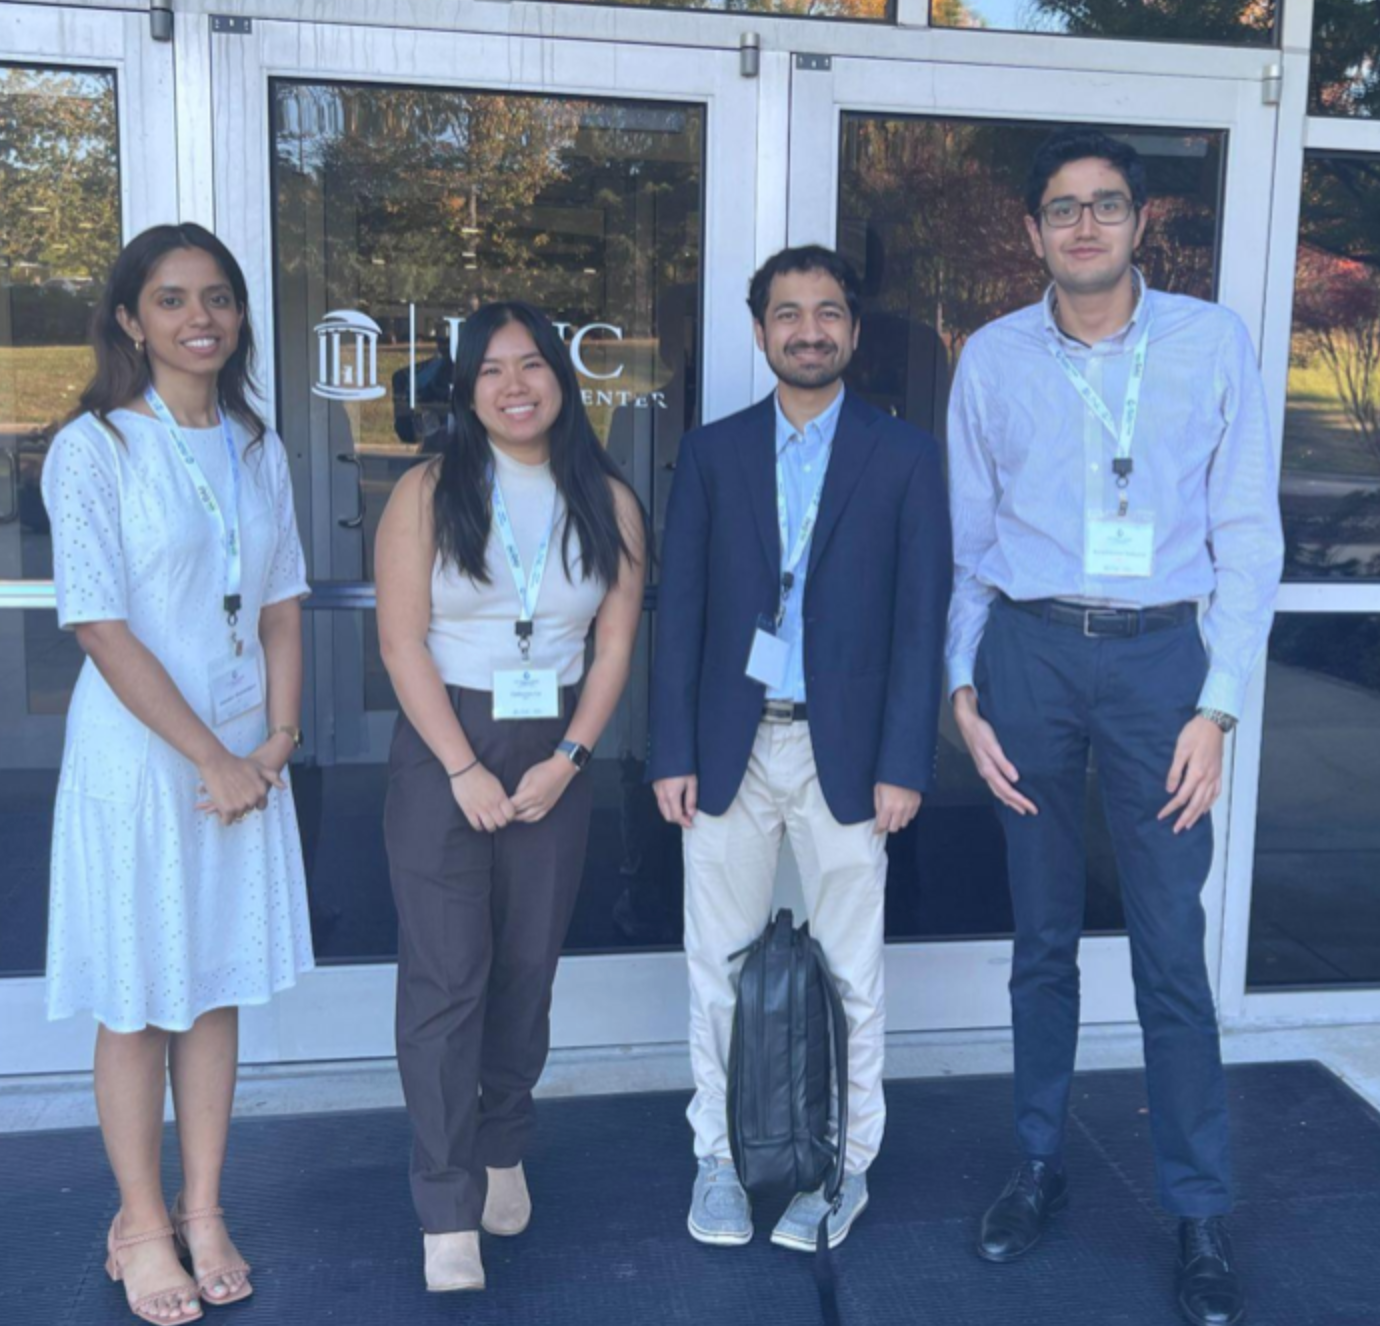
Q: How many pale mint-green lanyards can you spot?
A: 4